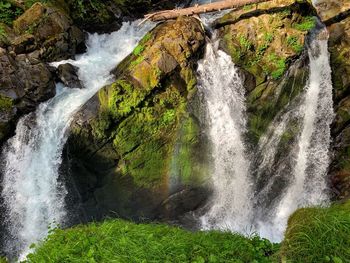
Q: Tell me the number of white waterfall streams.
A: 3